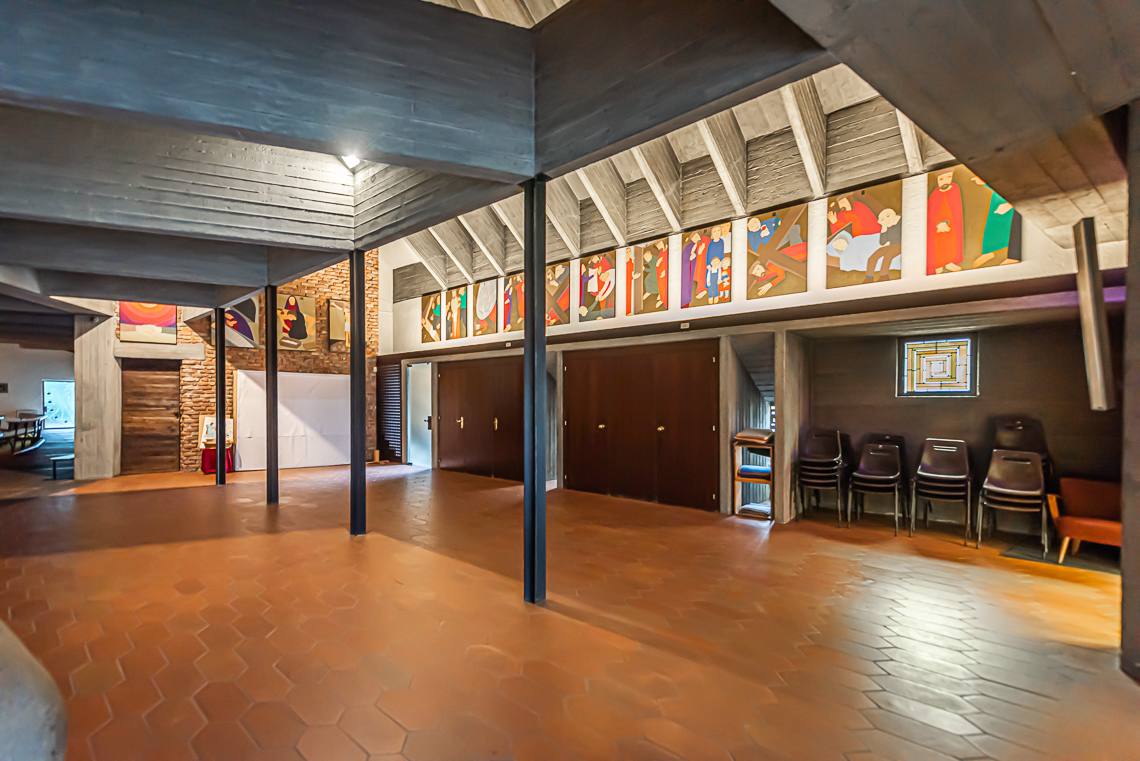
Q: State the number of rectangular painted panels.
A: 15